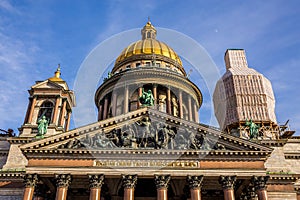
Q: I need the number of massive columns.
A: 8